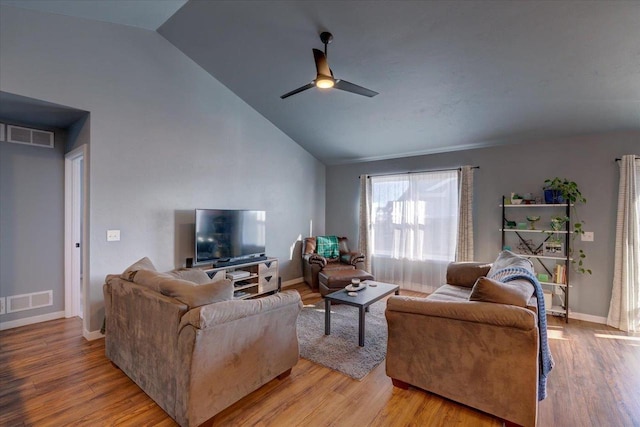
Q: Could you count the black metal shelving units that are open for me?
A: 1